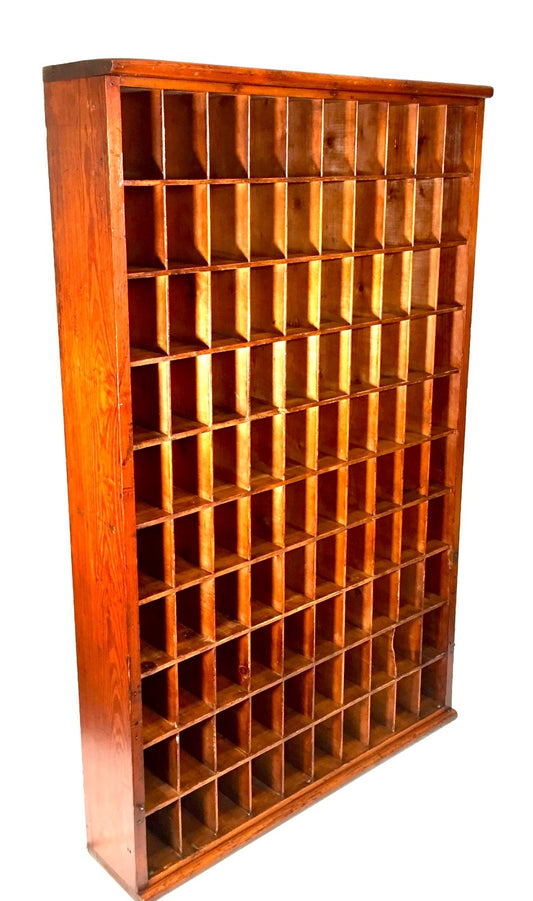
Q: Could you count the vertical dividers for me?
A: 9